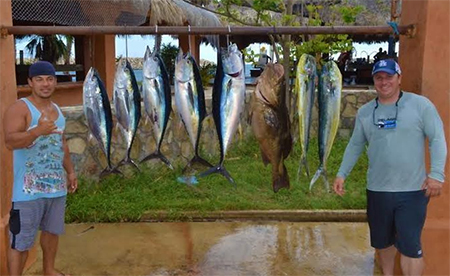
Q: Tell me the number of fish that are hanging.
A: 8